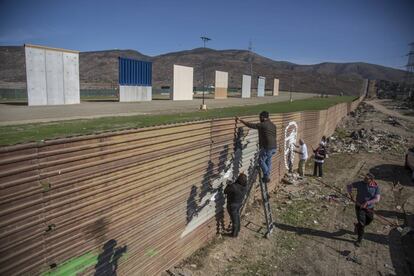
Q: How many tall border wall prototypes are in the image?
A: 7